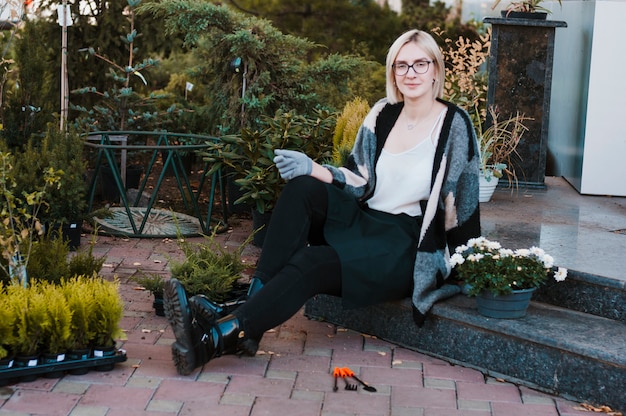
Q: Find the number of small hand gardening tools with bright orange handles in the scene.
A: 3